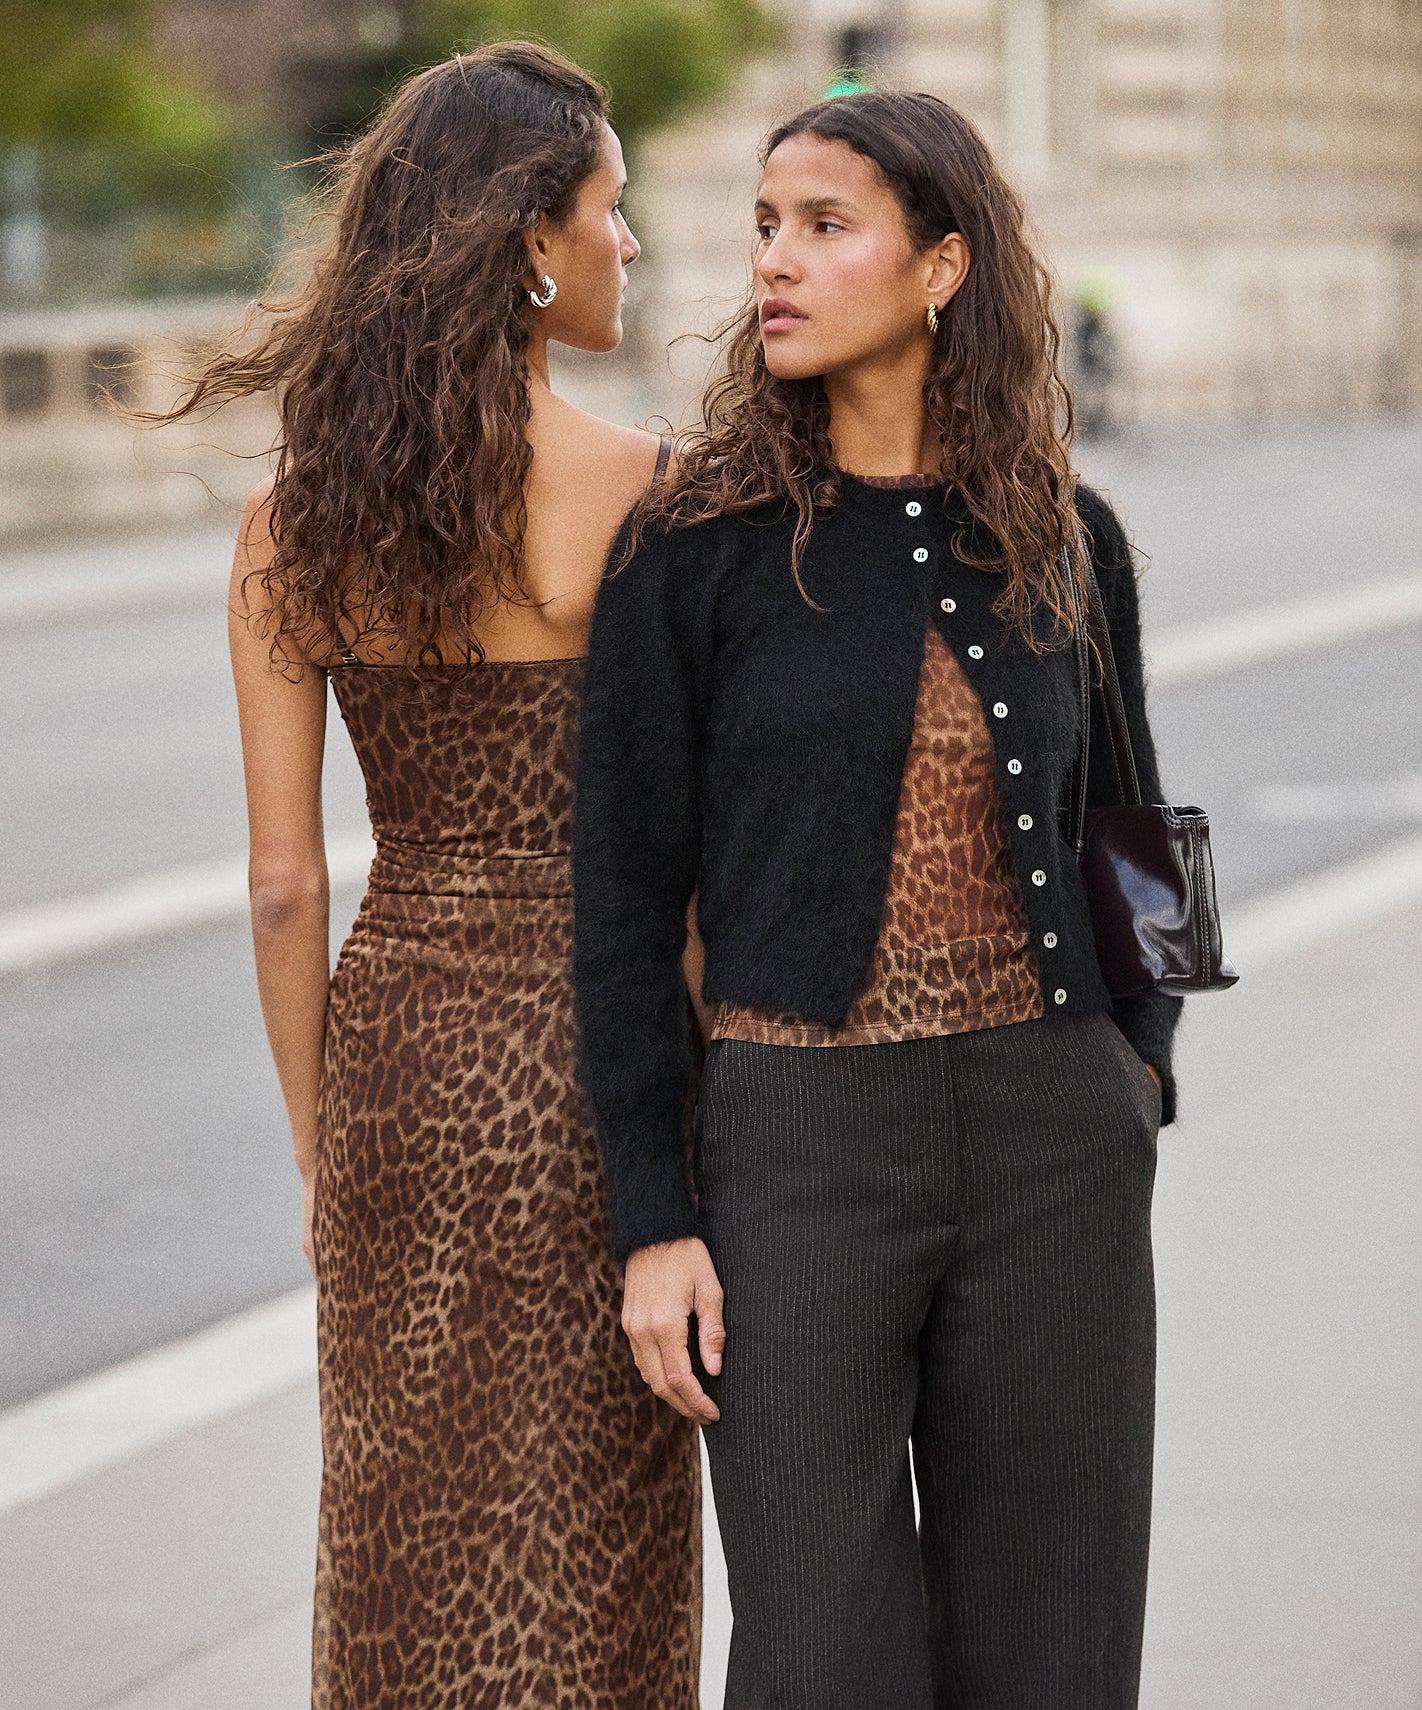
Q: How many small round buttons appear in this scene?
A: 10